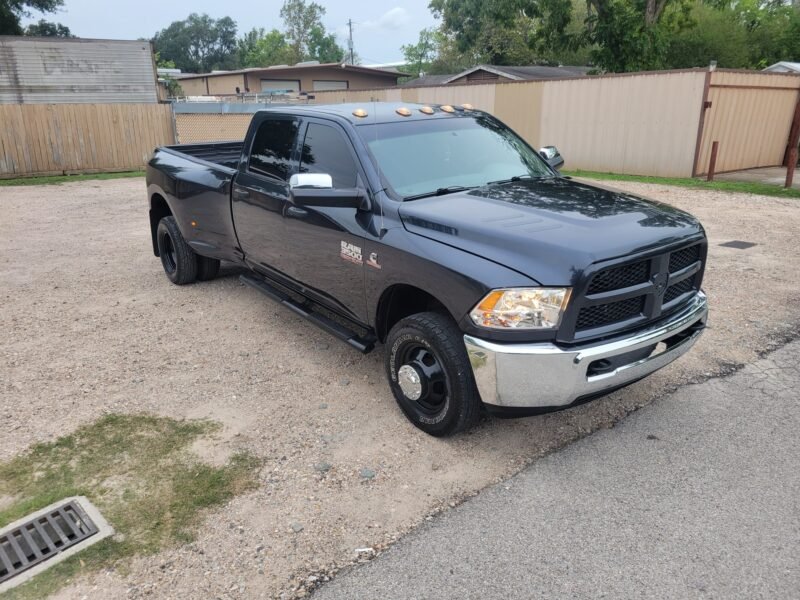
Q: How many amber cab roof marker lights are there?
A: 5